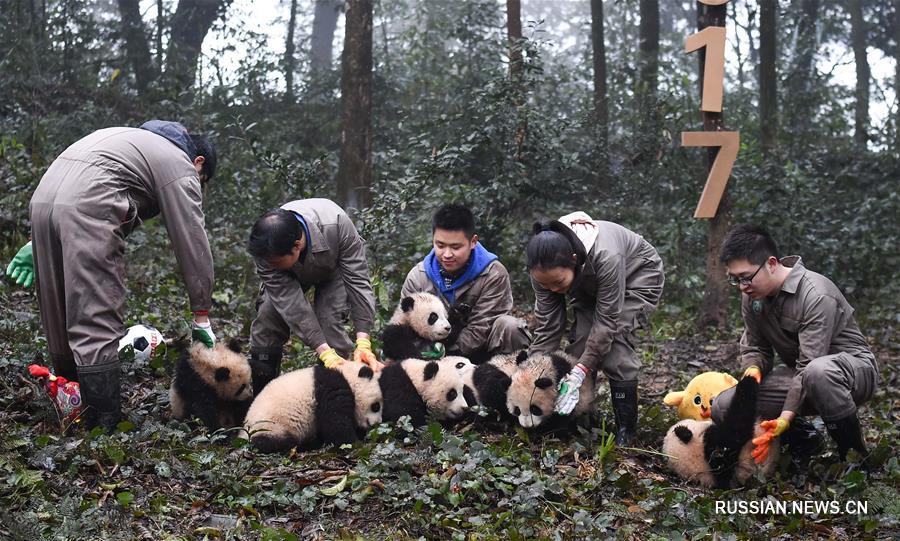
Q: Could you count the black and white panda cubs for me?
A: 7